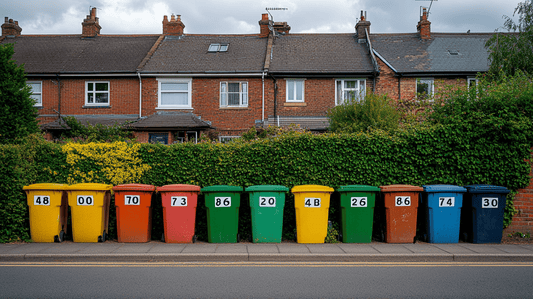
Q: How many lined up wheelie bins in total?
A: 11